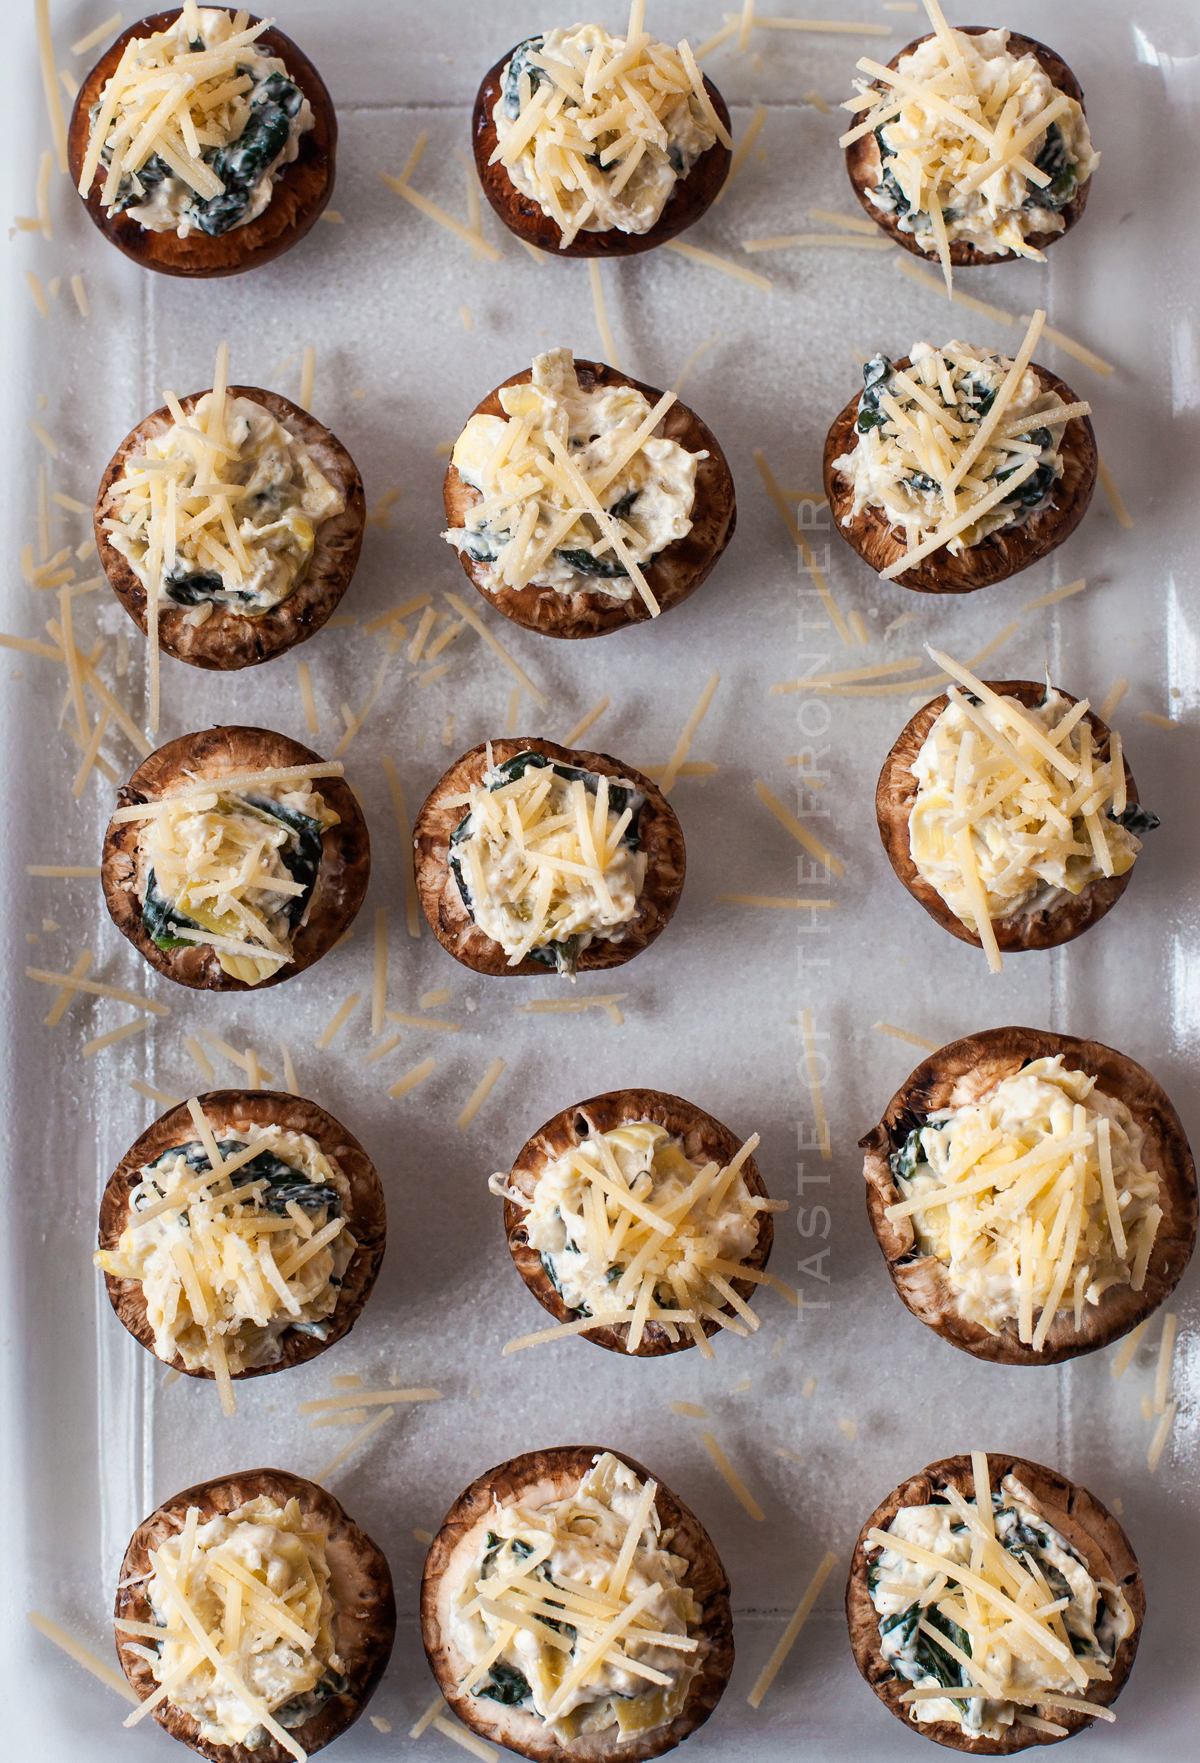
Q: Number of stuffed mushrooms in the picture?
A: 15